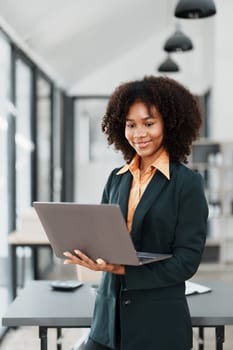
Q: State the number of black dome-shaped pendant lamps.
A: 3